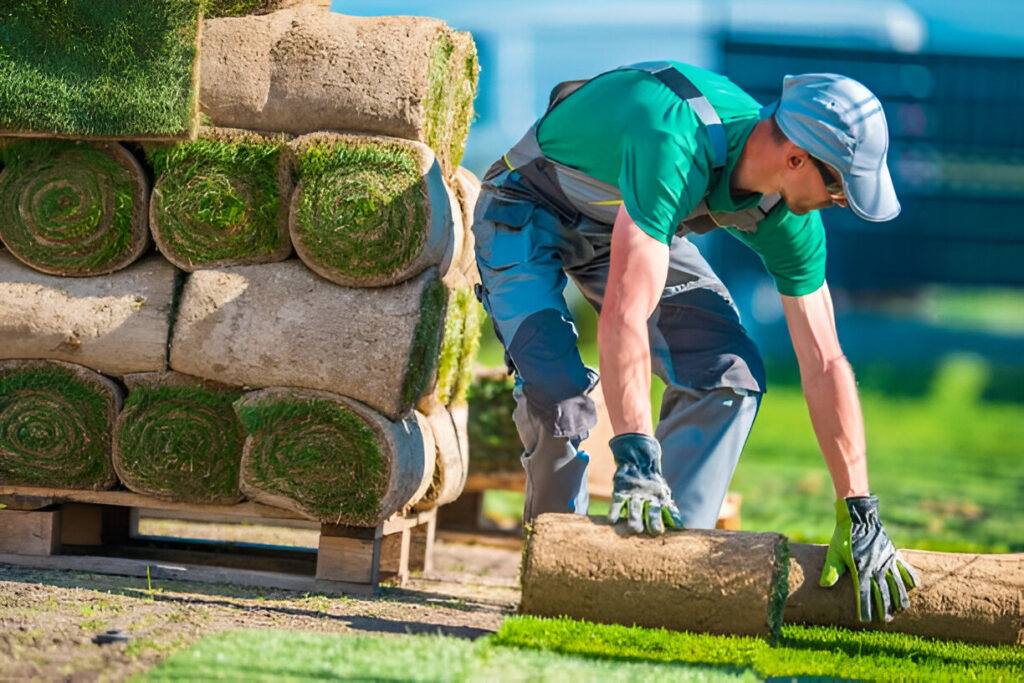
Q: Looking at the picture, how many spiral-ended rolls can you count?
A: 6